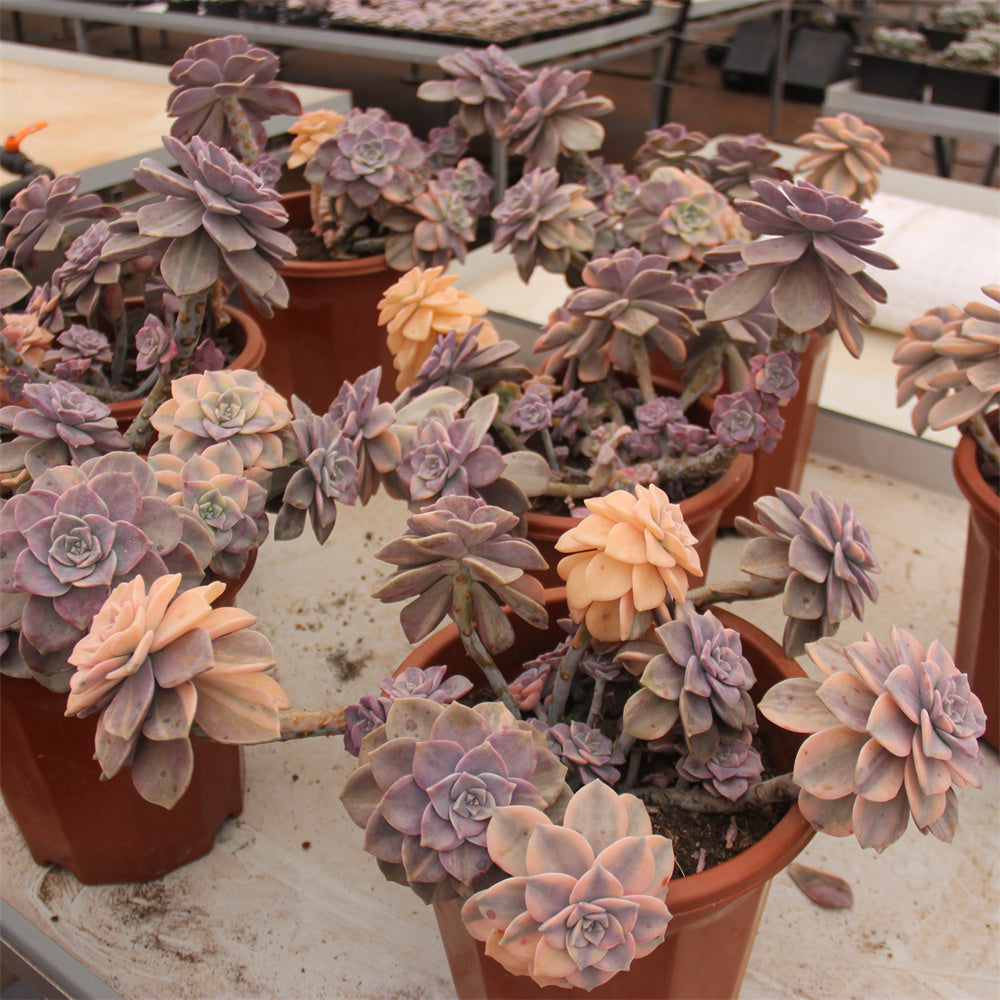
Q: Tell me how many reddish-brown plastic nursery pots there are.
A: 7